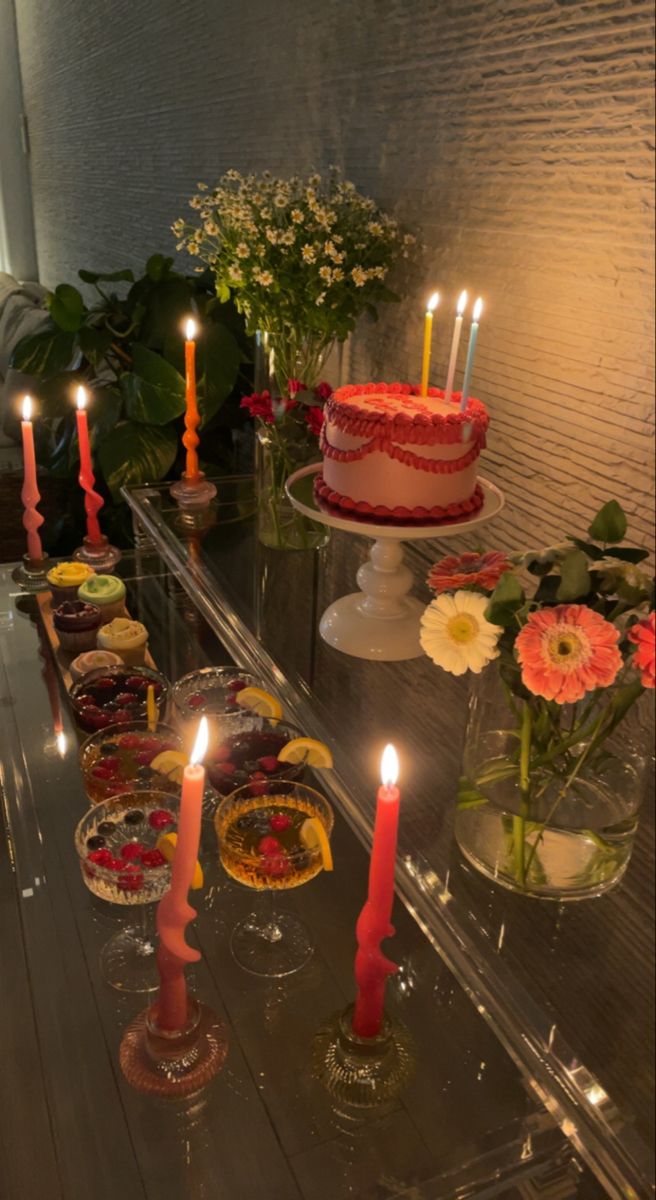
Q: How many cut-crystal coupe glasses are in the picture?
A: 6